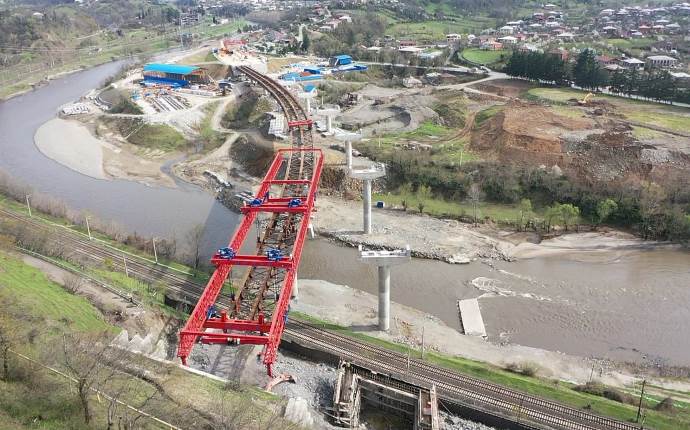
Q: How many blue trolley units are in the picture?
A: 4